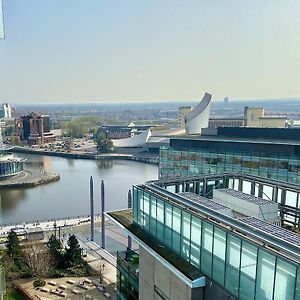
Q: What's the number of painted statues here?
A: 0